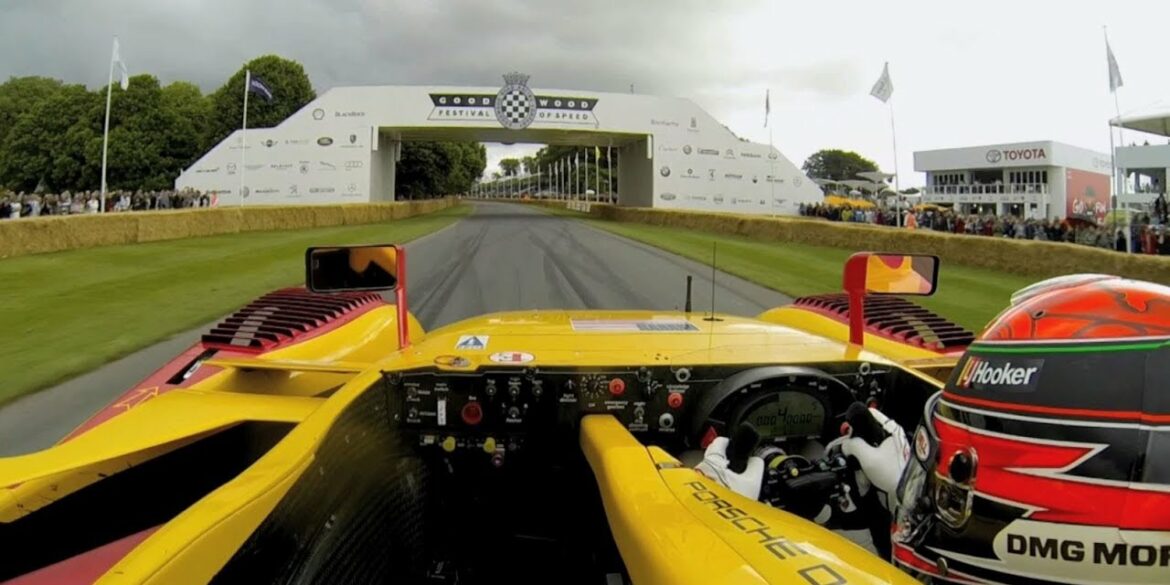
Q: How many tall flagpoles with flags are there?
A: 5